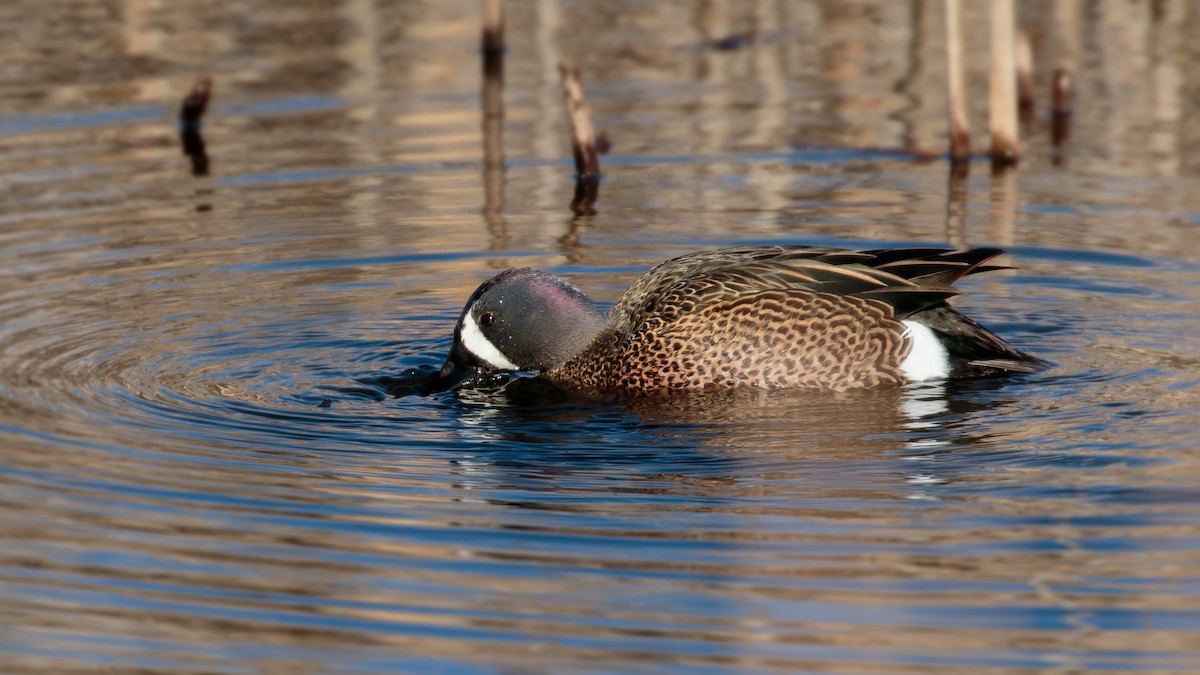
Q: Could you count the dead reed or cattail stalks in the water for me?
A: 7